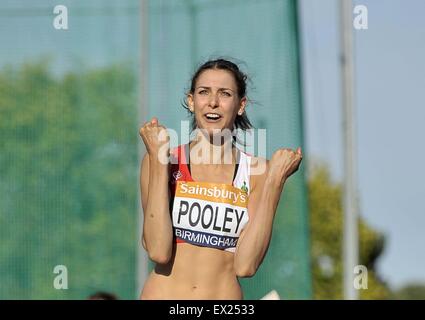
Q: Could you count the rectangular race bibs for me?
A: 1